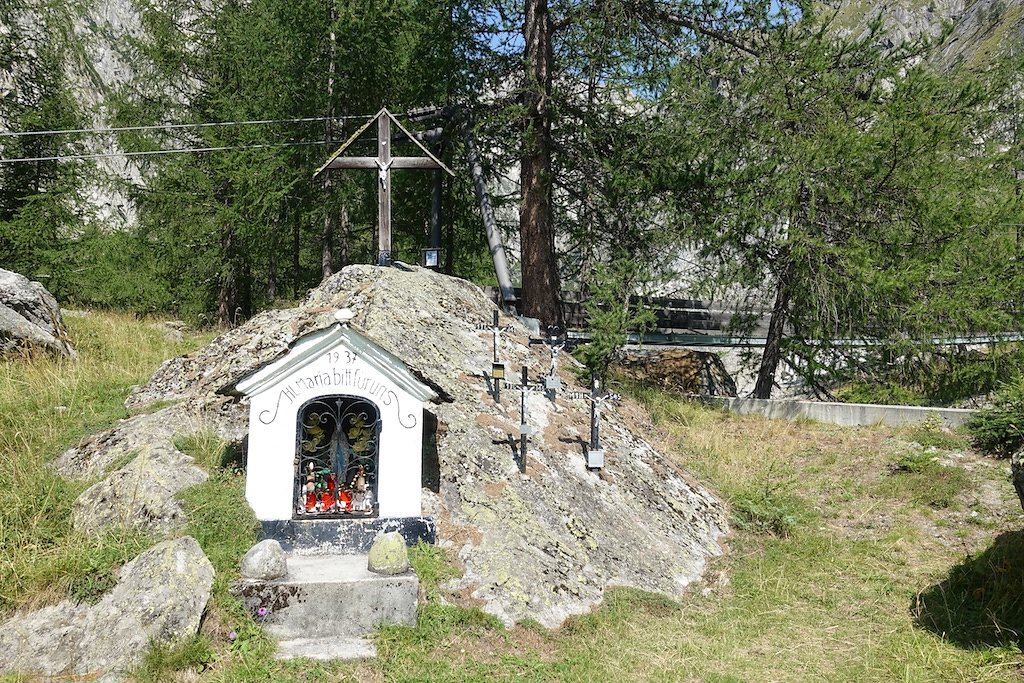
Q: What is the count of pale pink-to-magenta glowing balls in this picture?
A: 0